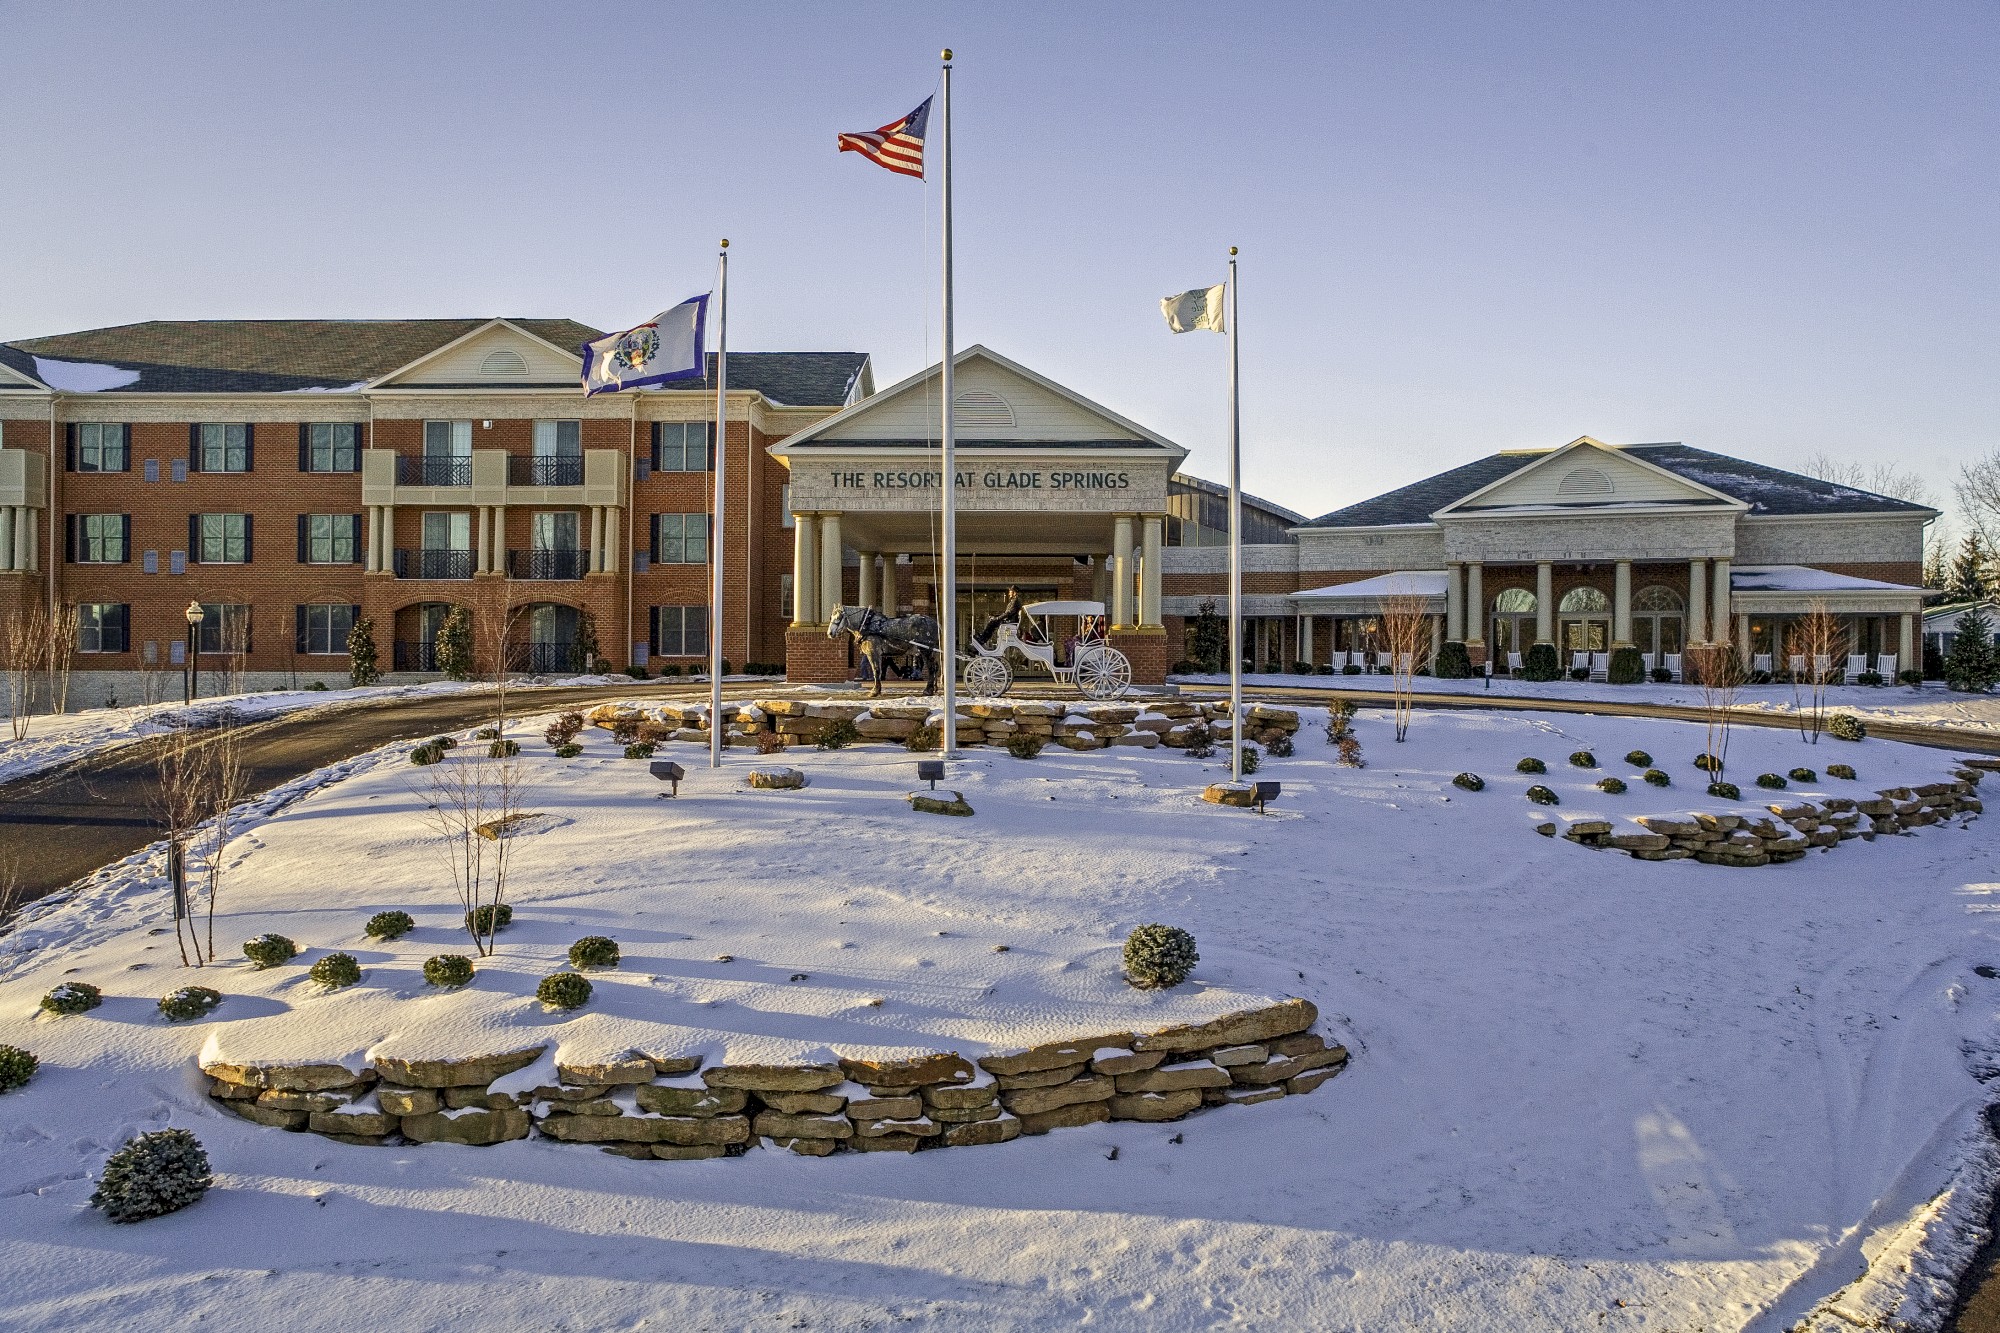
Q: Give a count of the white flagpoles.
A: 3